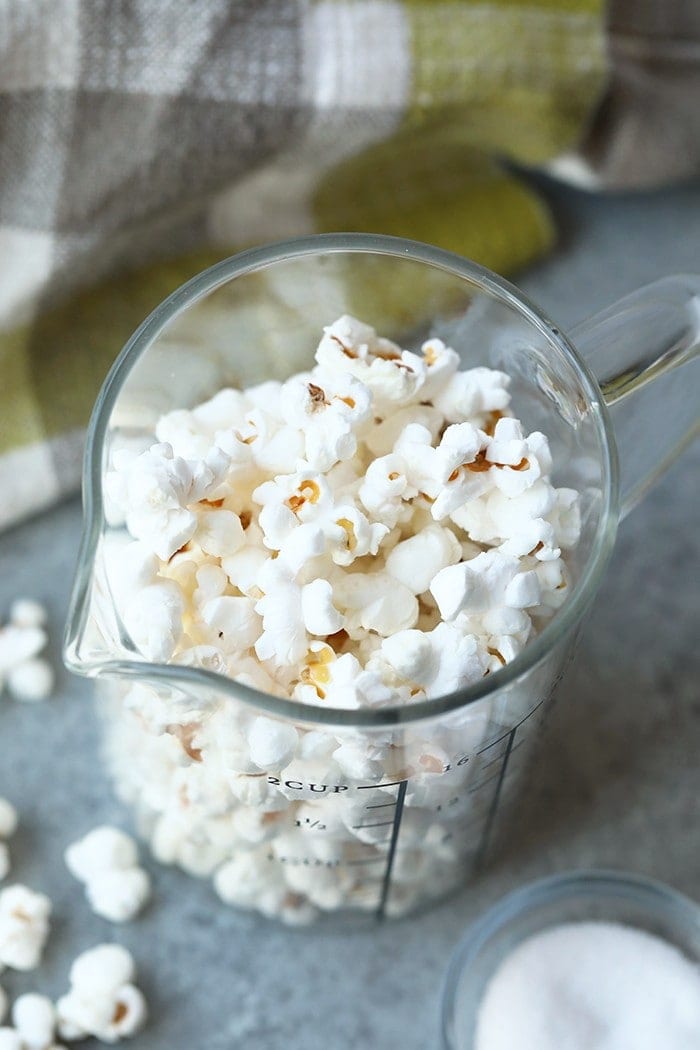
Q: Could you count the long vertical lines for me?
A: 2